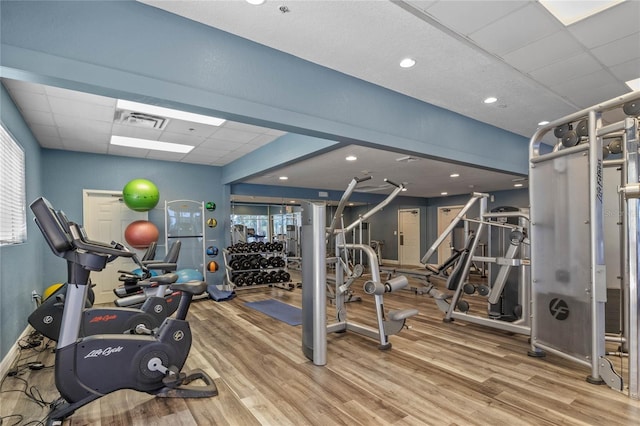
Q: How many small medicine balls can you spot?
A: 4